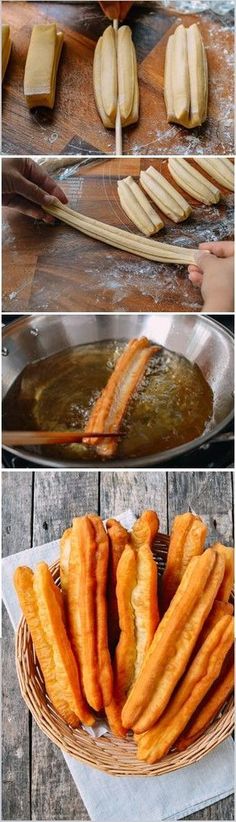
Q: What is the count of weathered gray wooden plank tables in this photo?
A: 1